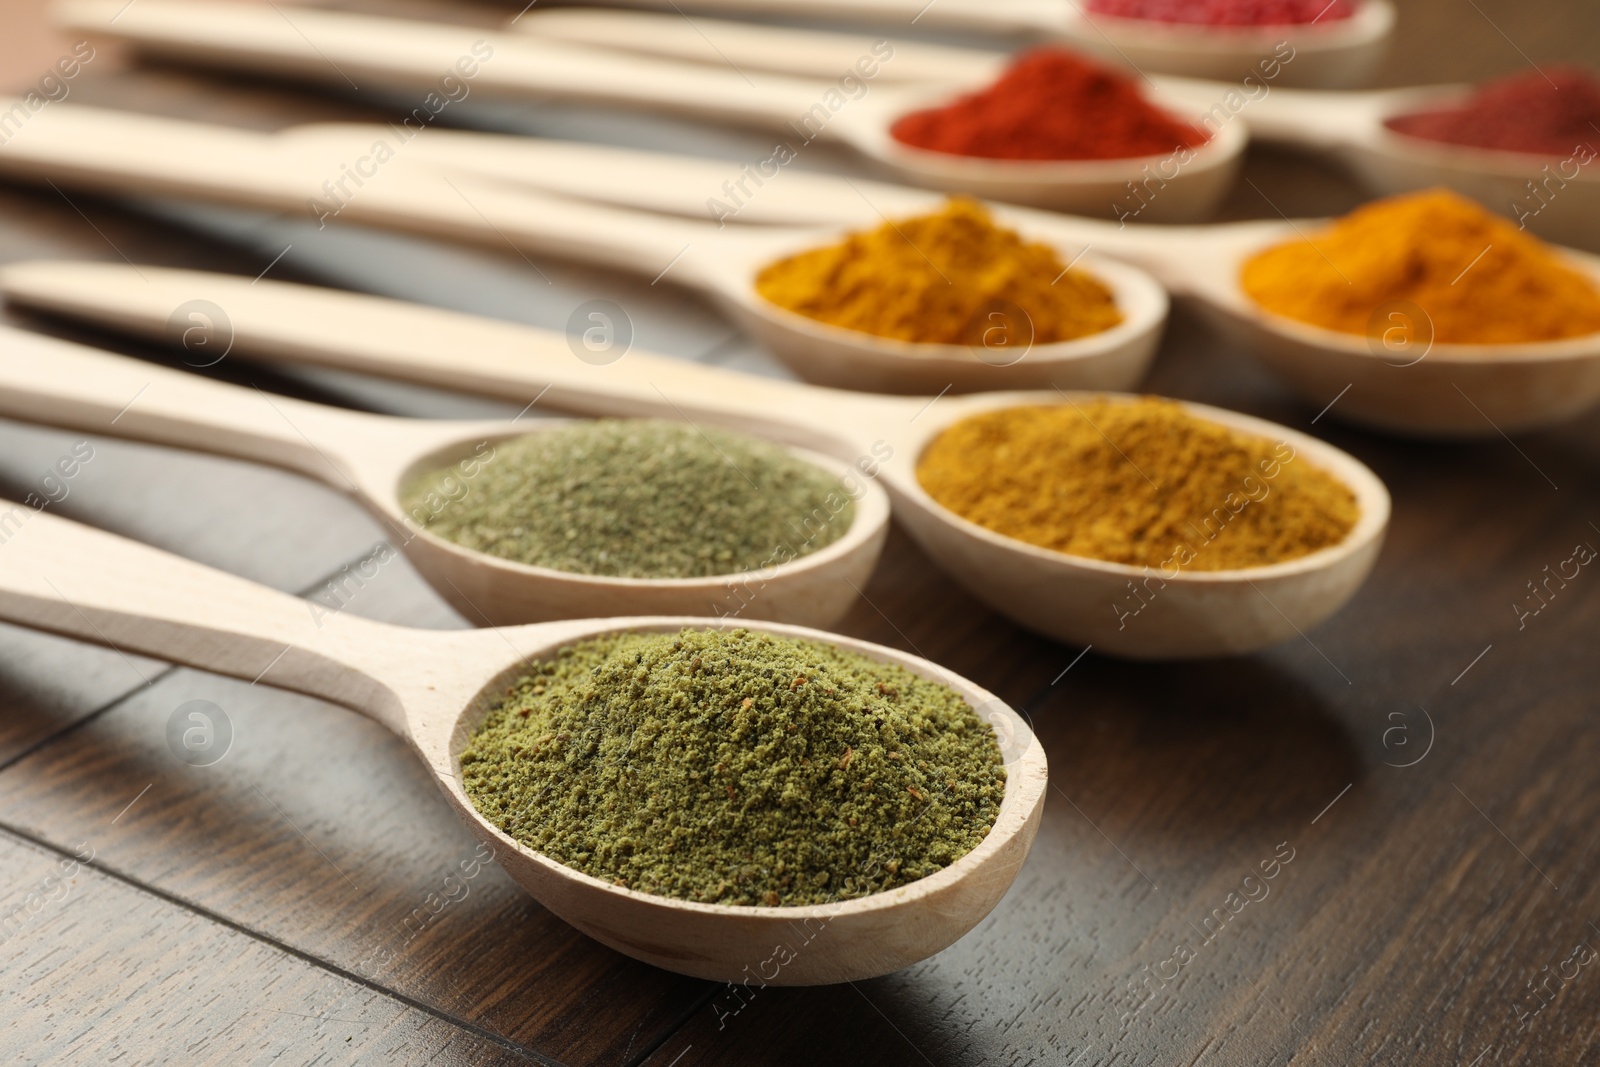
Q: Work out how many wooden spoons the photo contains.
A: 8